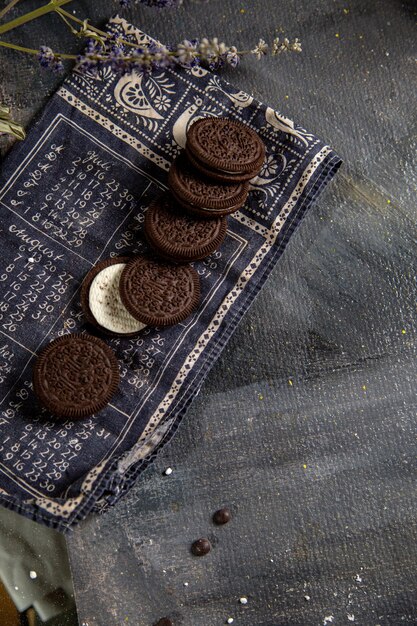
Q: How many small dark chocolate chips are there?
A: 3